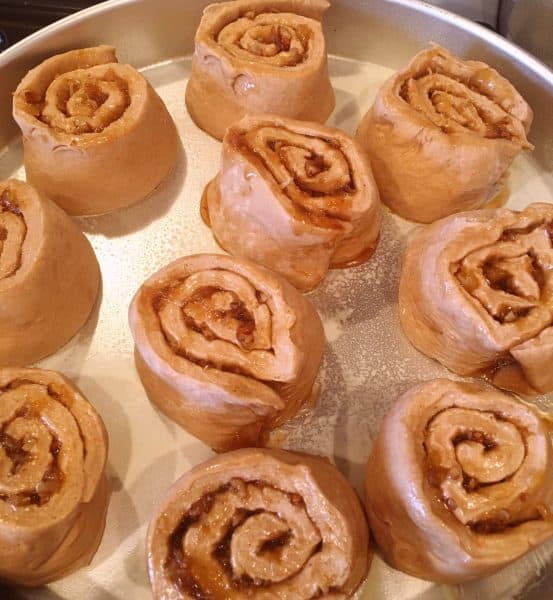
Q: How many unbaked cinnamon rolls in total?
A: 10